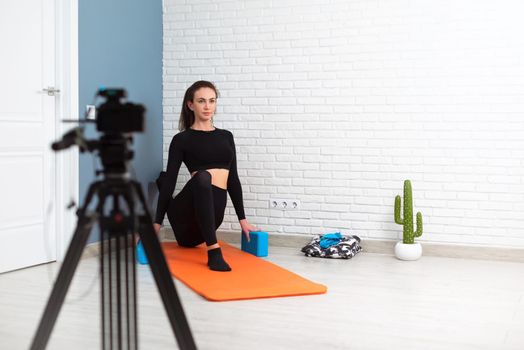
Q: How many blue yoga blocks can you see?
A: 2